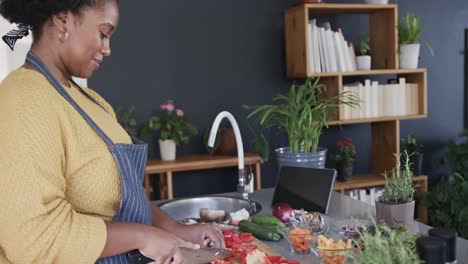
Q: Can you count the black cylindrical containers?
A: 2